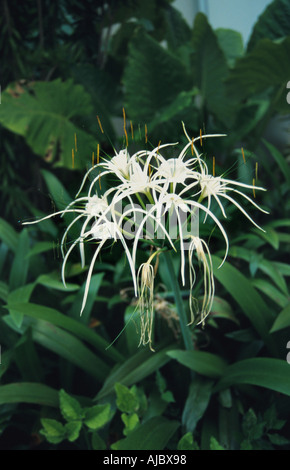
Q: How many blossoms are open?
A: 7